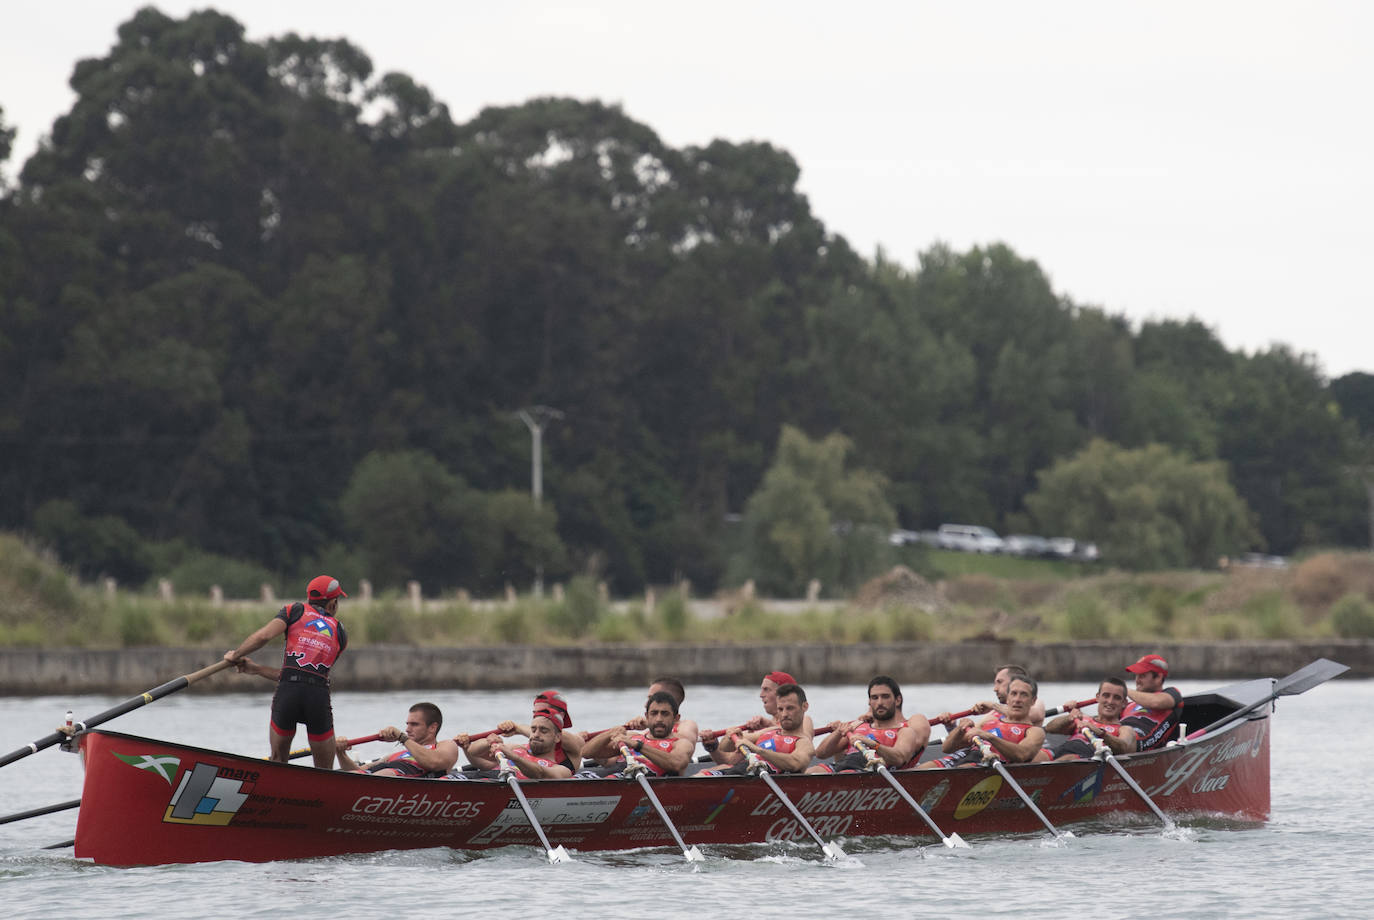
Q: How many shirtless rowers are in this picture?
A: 0